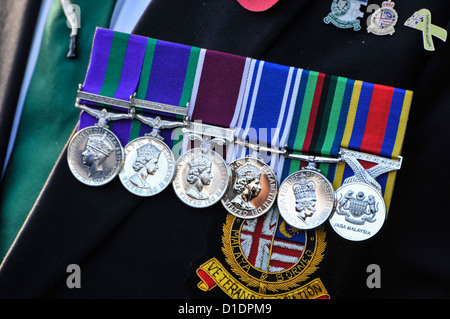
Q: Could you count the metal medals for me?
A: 6